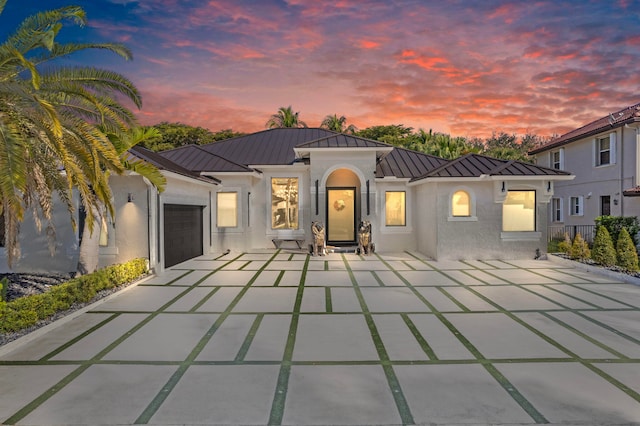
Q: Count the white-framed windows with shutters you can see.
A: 4